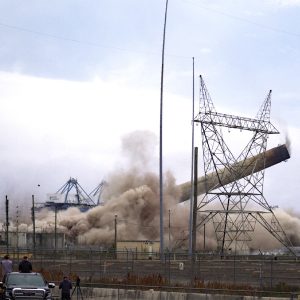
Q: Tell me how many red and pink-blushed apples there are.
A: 0